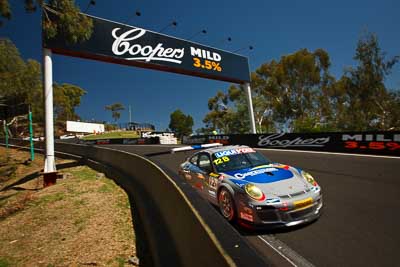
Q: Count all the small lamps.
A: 6